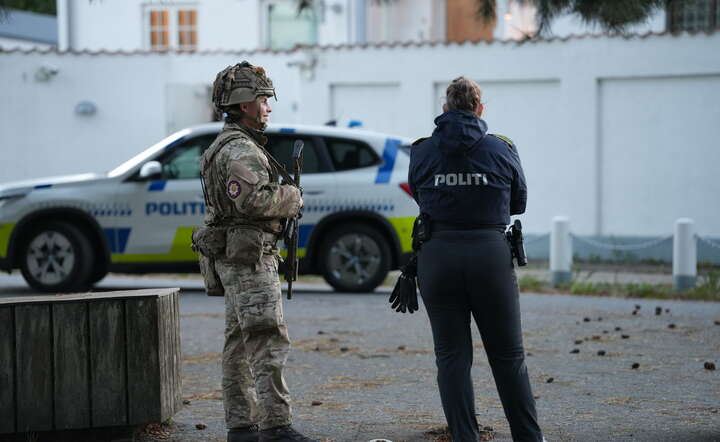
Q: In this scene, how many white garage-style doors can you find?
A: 3